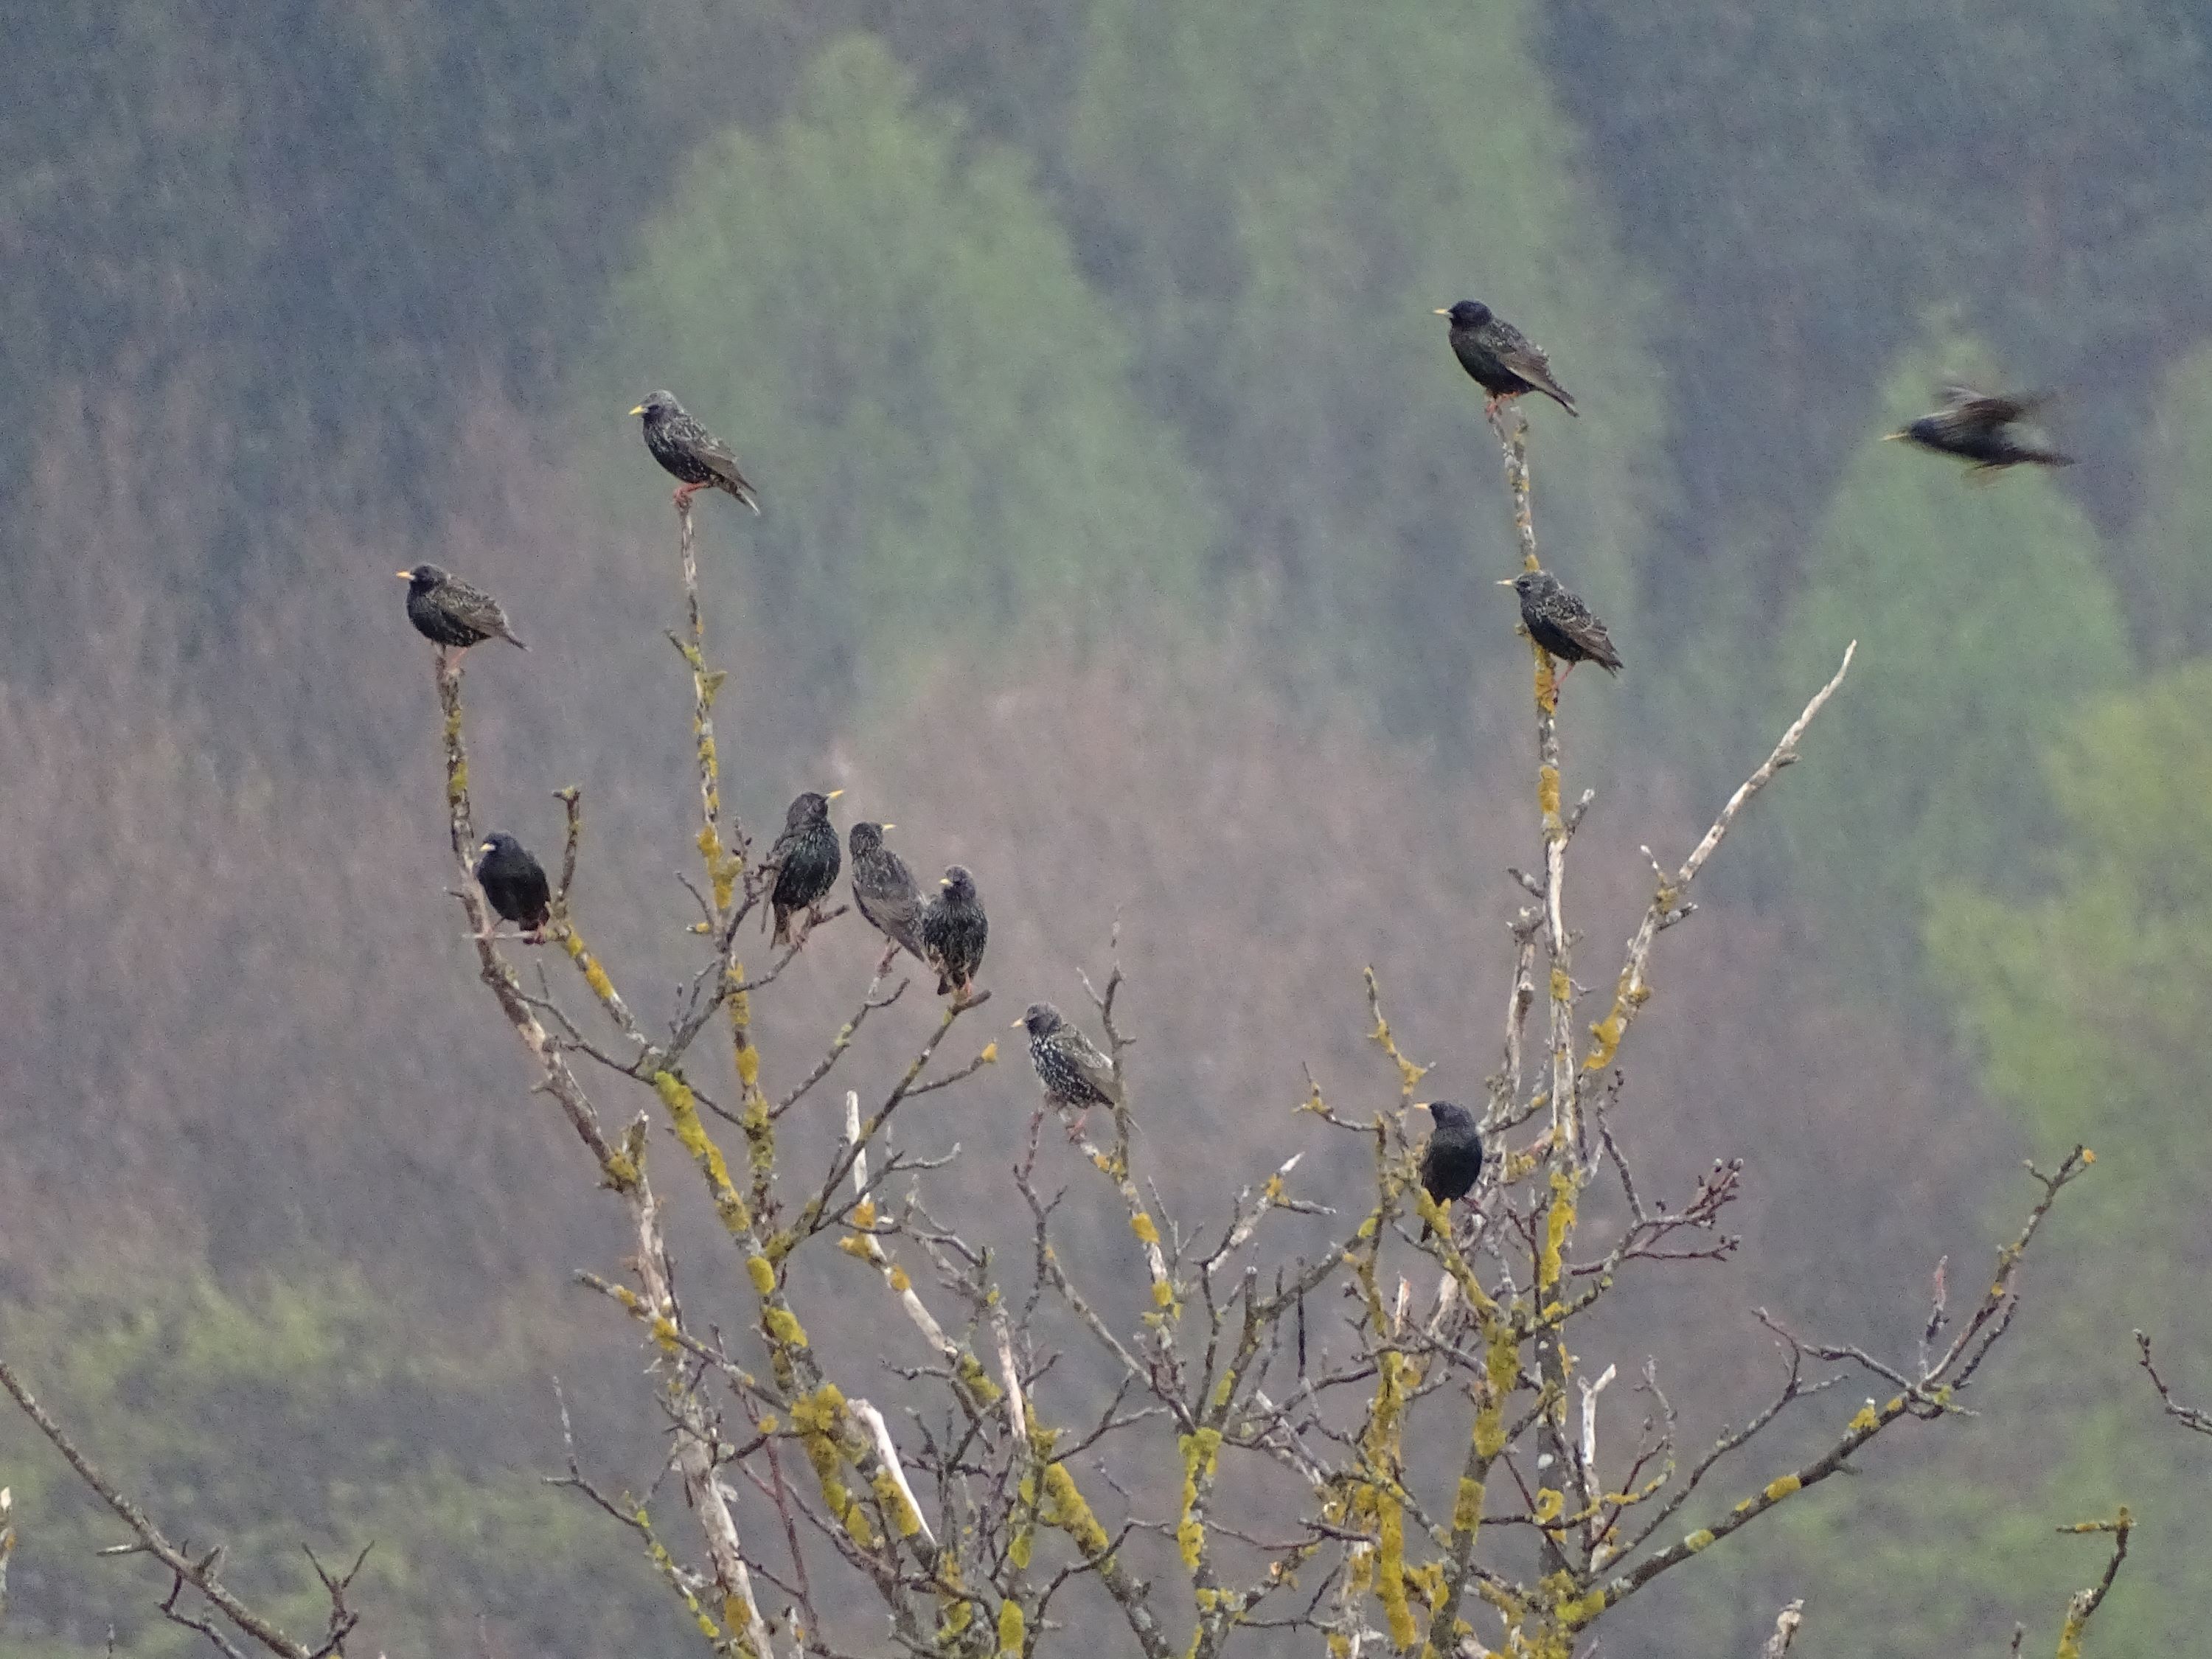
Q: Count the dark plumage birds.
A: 11